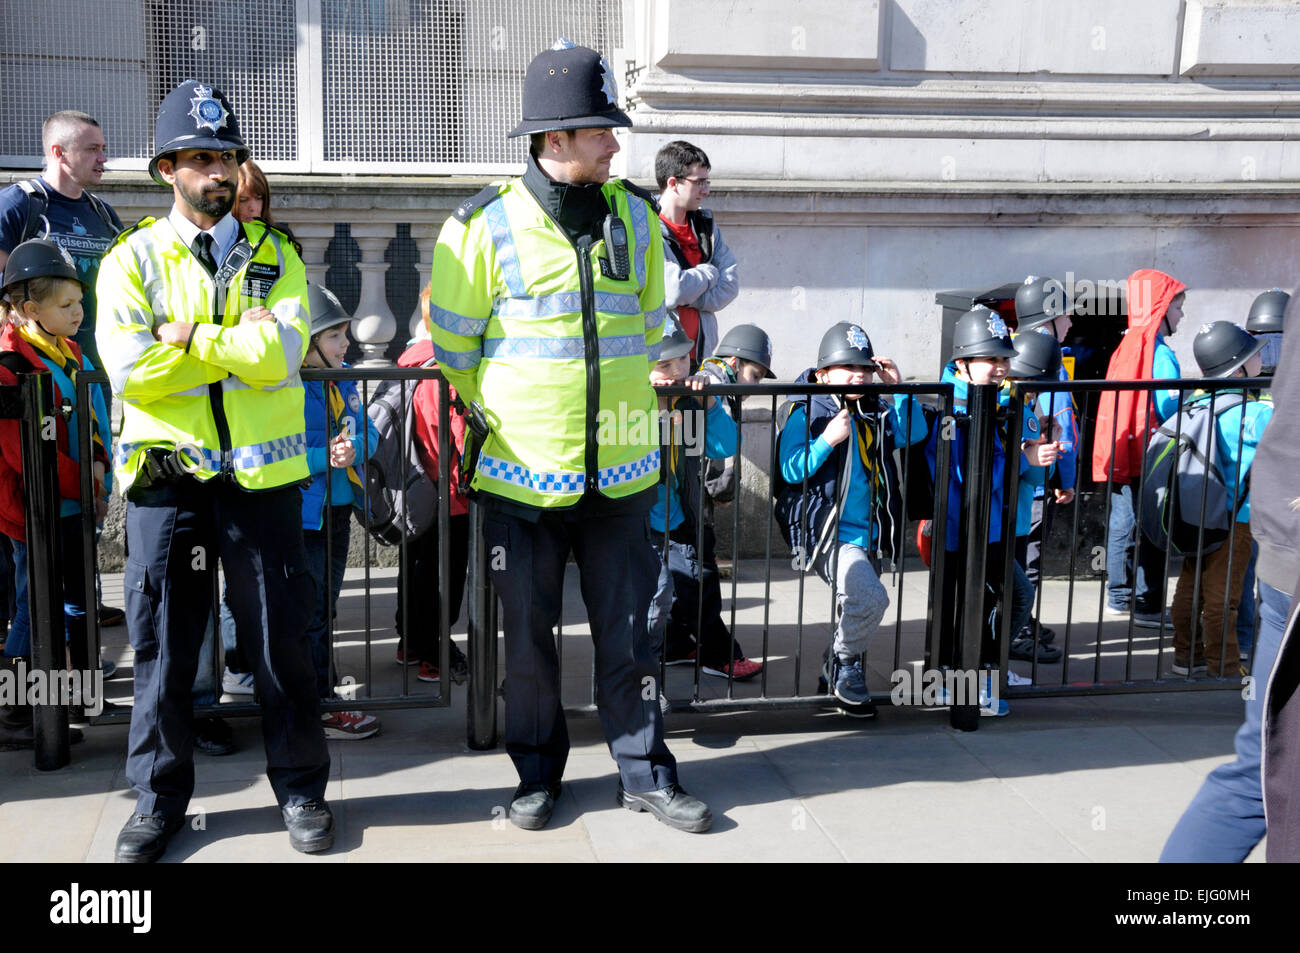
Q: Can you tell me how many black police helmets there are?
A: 12